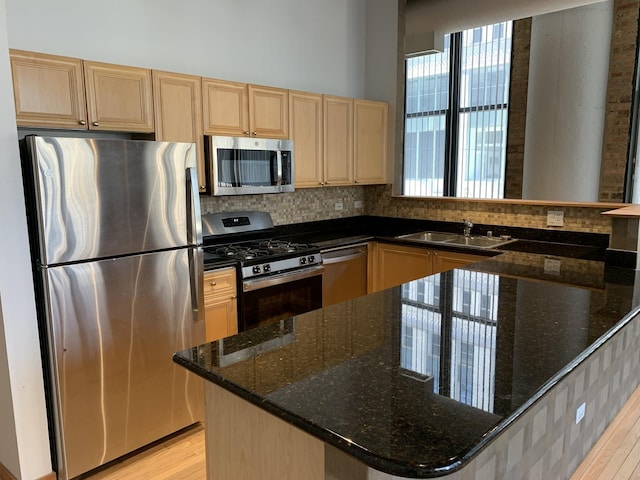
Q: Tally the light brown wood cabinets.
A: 11